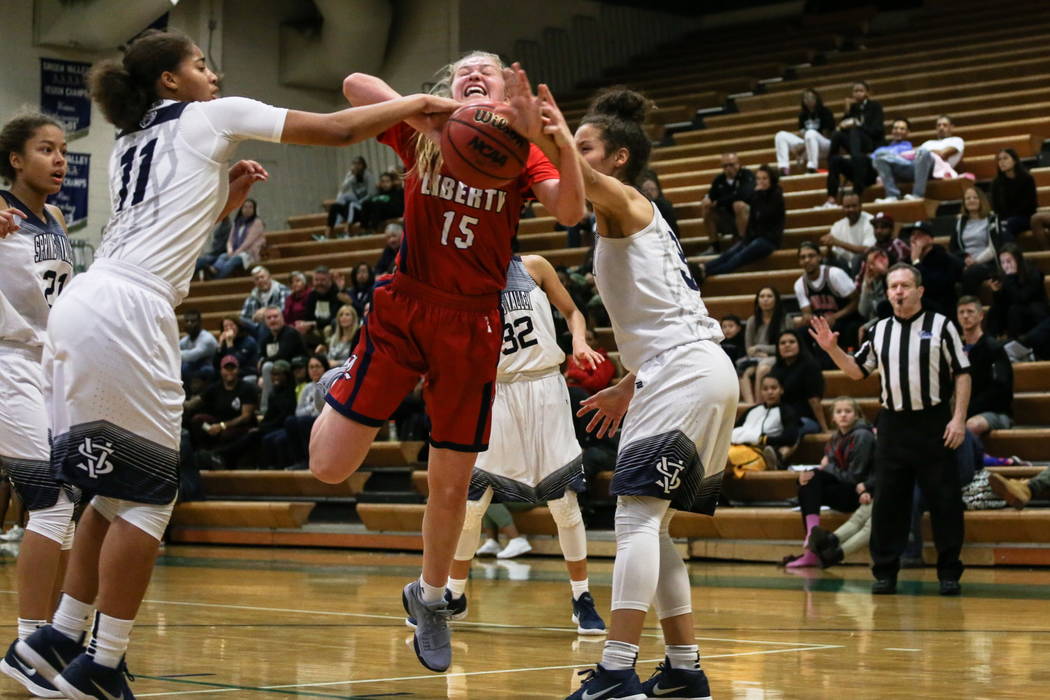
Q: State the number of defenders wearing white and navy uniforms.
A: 4